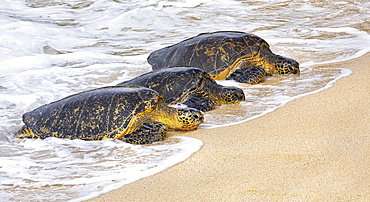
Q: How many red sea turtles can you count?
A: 0